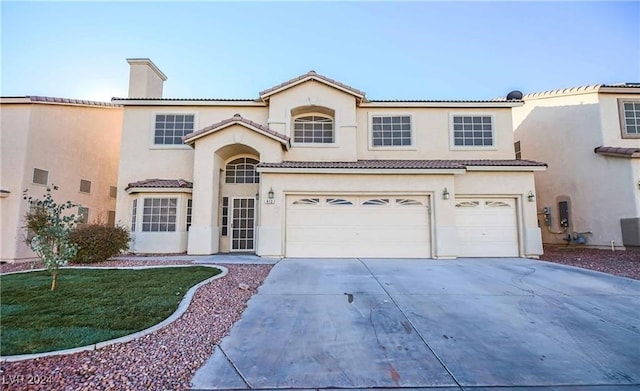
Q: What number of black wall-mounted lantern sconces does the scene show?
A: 3